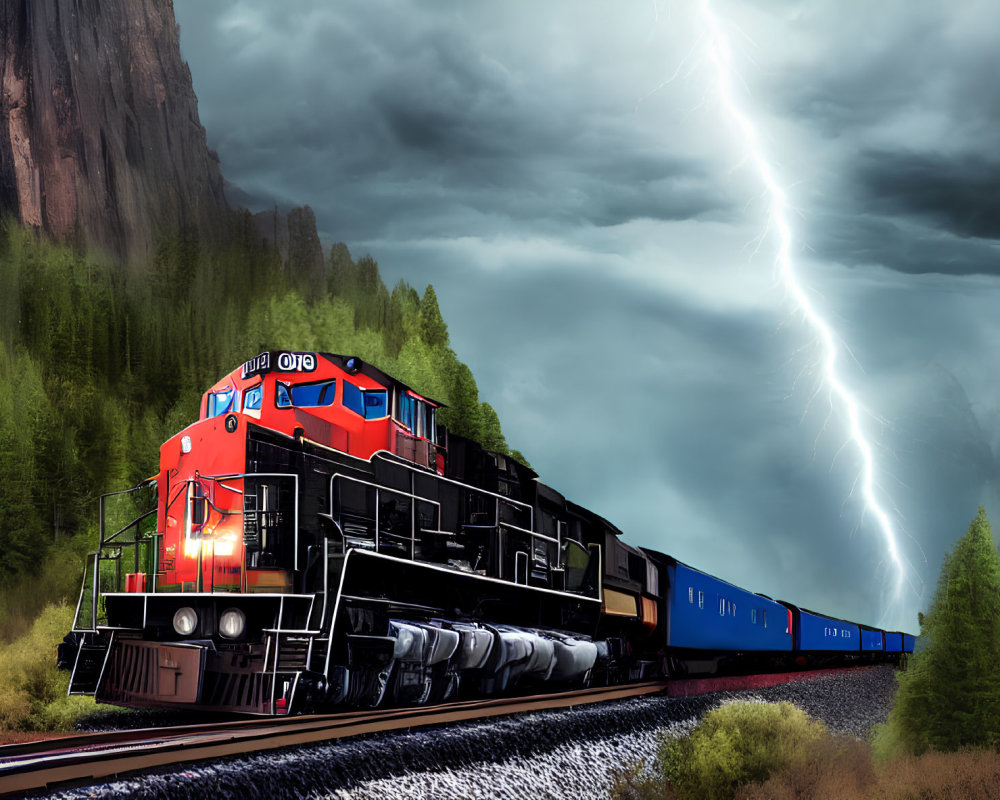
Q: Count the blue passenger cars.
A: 5